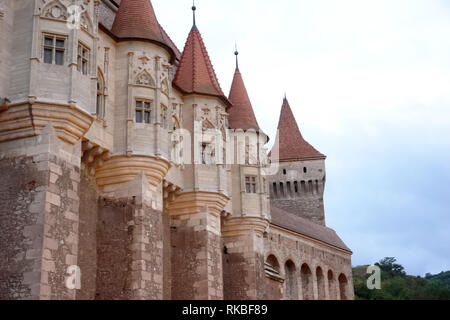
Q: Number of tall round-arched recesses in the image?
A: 6